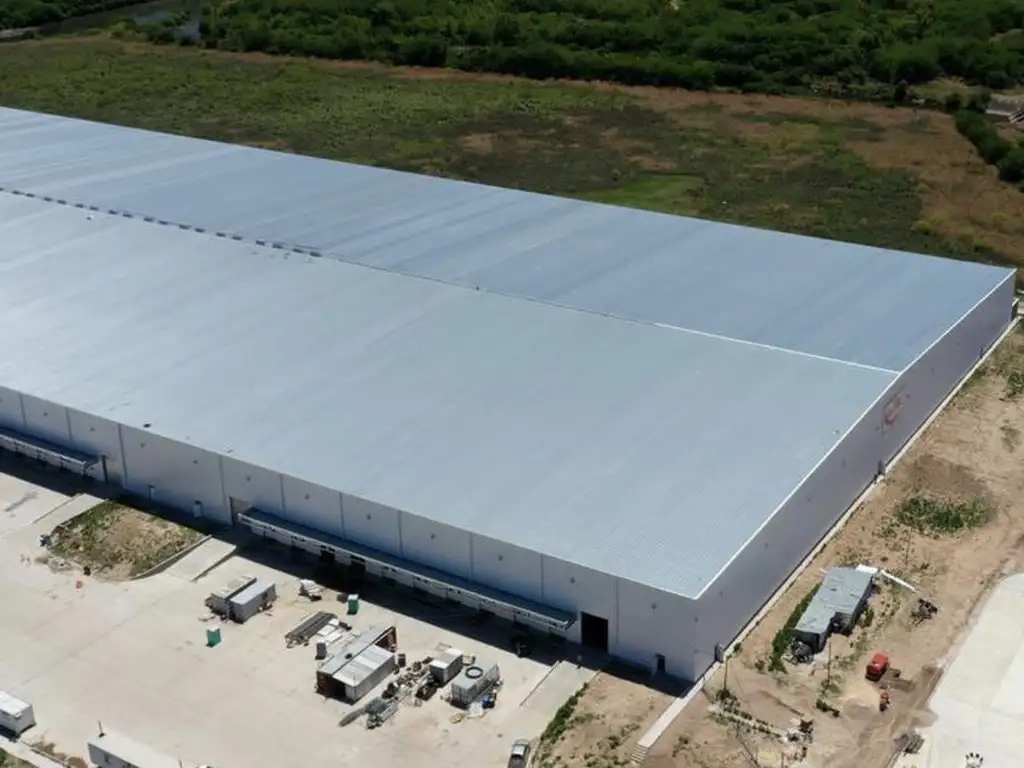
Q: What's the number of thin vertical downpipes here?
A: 10